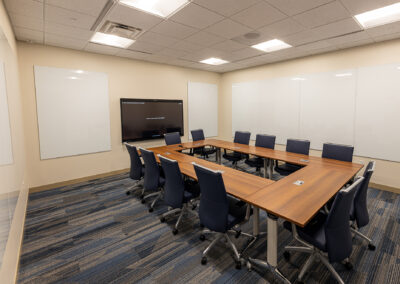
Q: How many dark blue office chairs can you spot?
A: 12